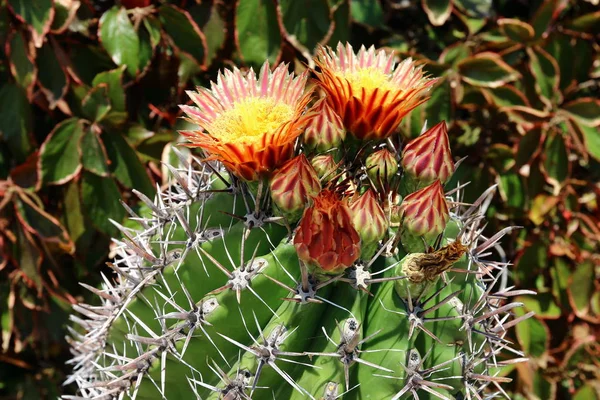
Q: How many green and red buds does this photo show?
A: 7